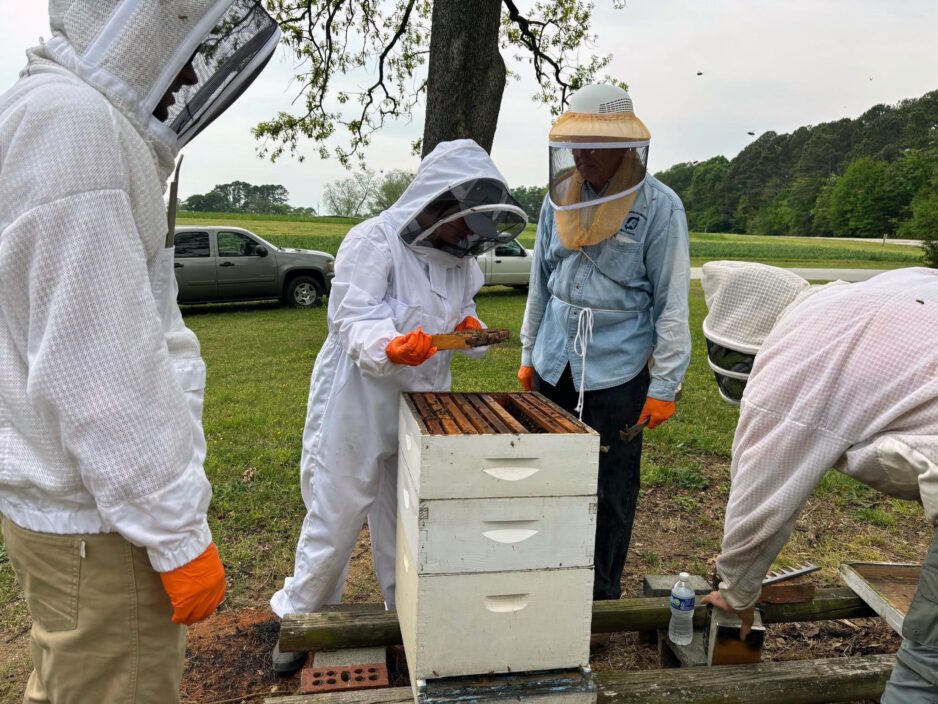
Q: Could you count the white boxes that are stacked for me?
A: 3